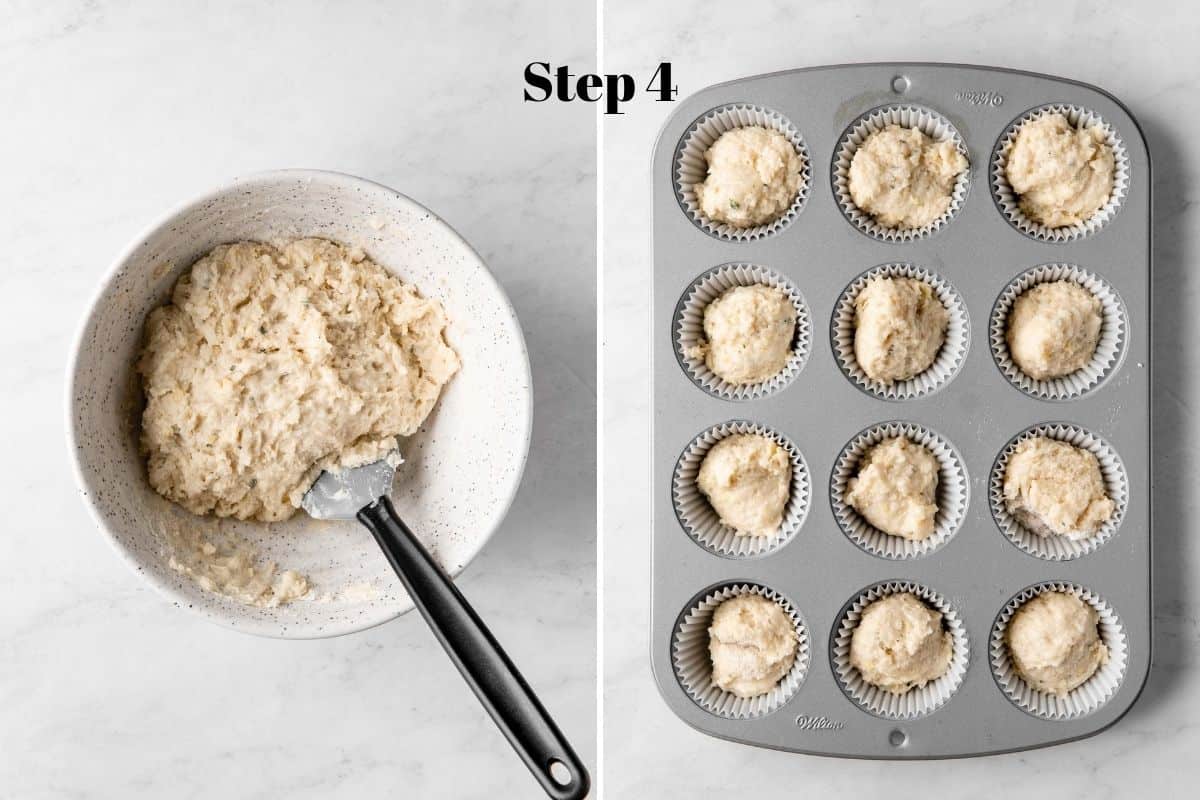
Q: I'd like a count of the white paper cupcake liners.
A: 12